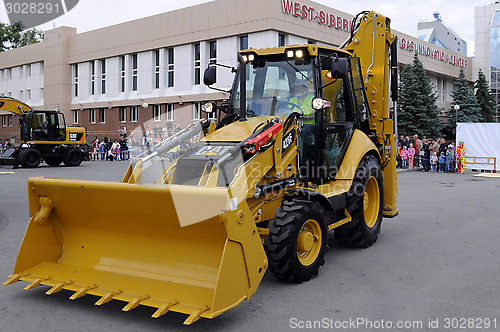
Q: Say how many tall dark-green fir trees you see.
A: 3